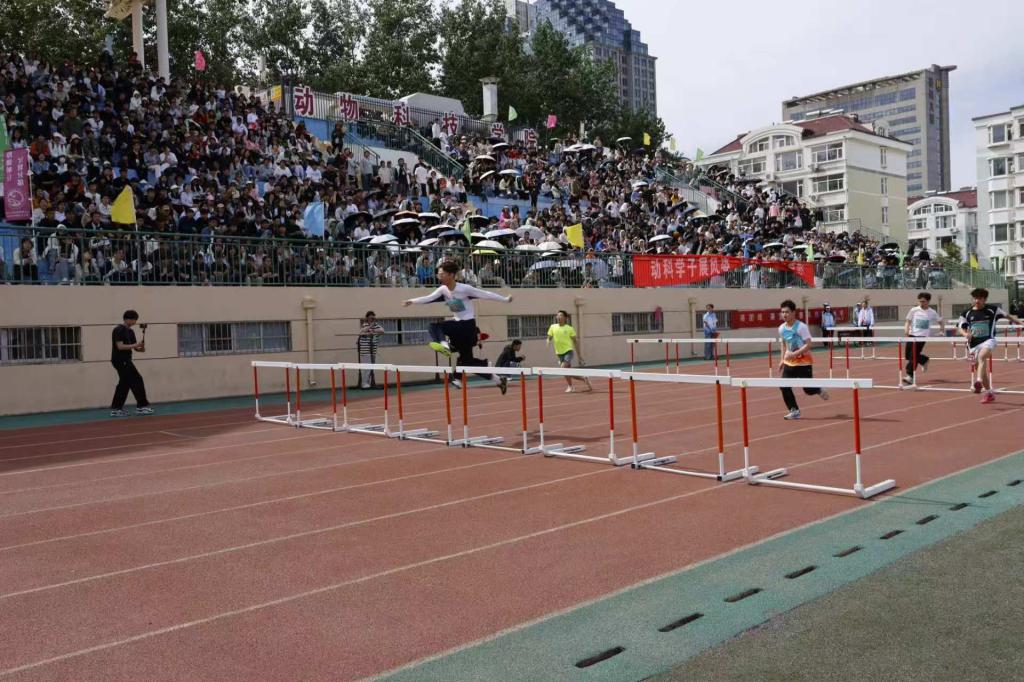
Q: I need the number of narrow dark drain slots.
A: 10